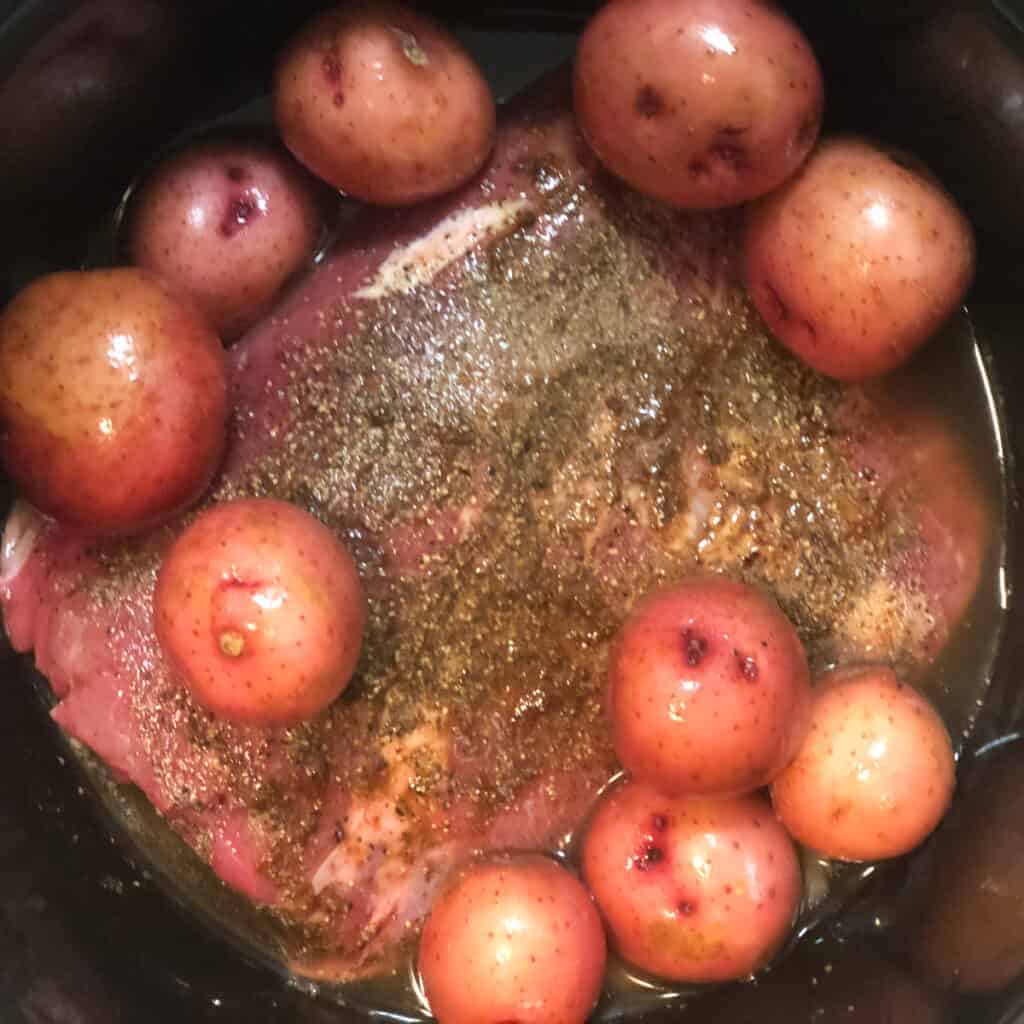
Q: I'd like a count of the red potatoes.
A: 10